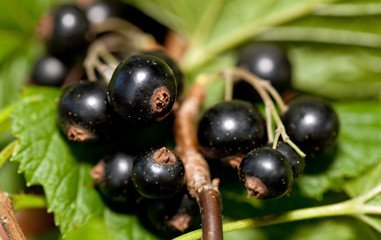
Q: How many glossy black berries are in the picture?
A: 14